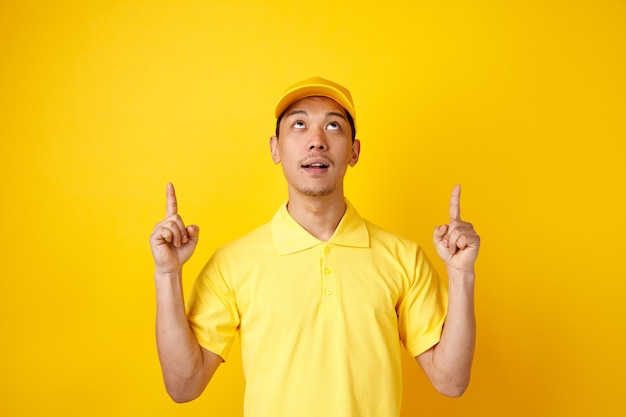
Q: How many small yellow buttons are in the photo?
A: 3